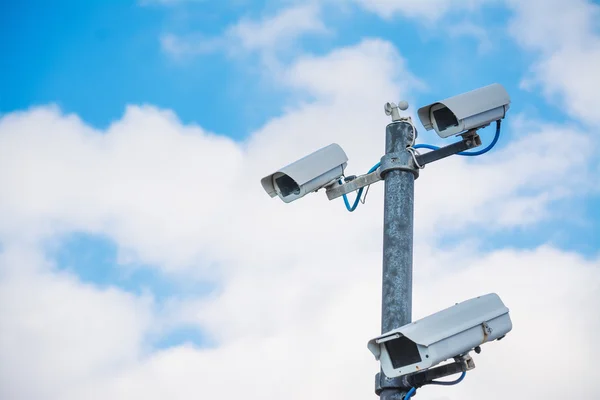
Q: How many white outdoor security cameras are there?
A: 3